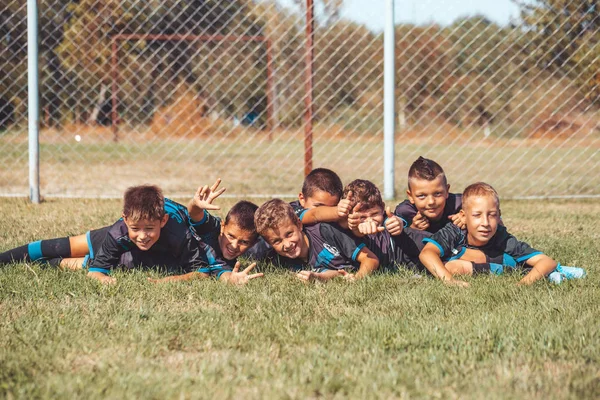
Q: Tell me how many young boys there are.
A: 7